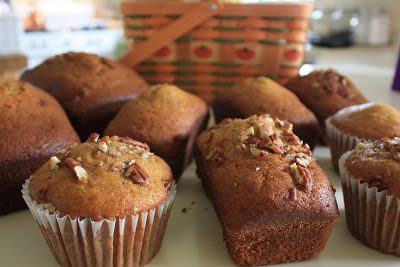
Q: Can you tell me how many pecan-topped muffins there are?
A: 2